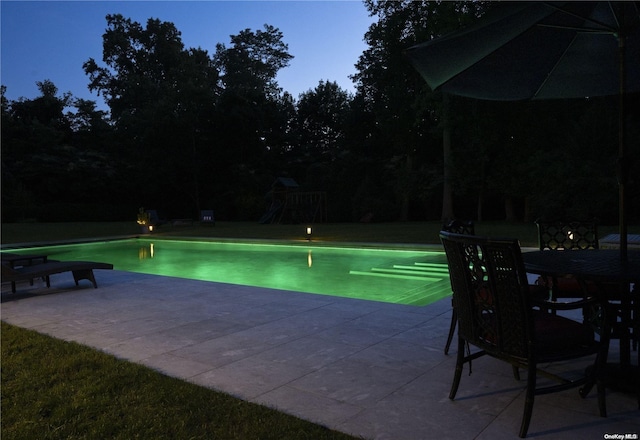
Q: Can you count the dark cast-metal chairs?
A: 3